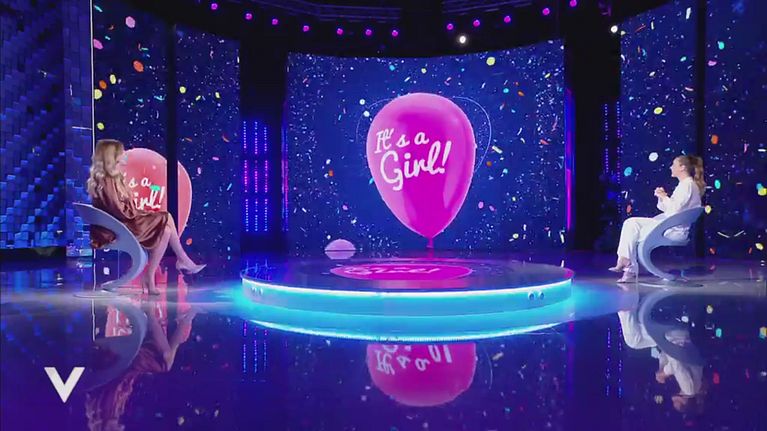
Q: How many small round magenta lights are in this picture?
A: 12